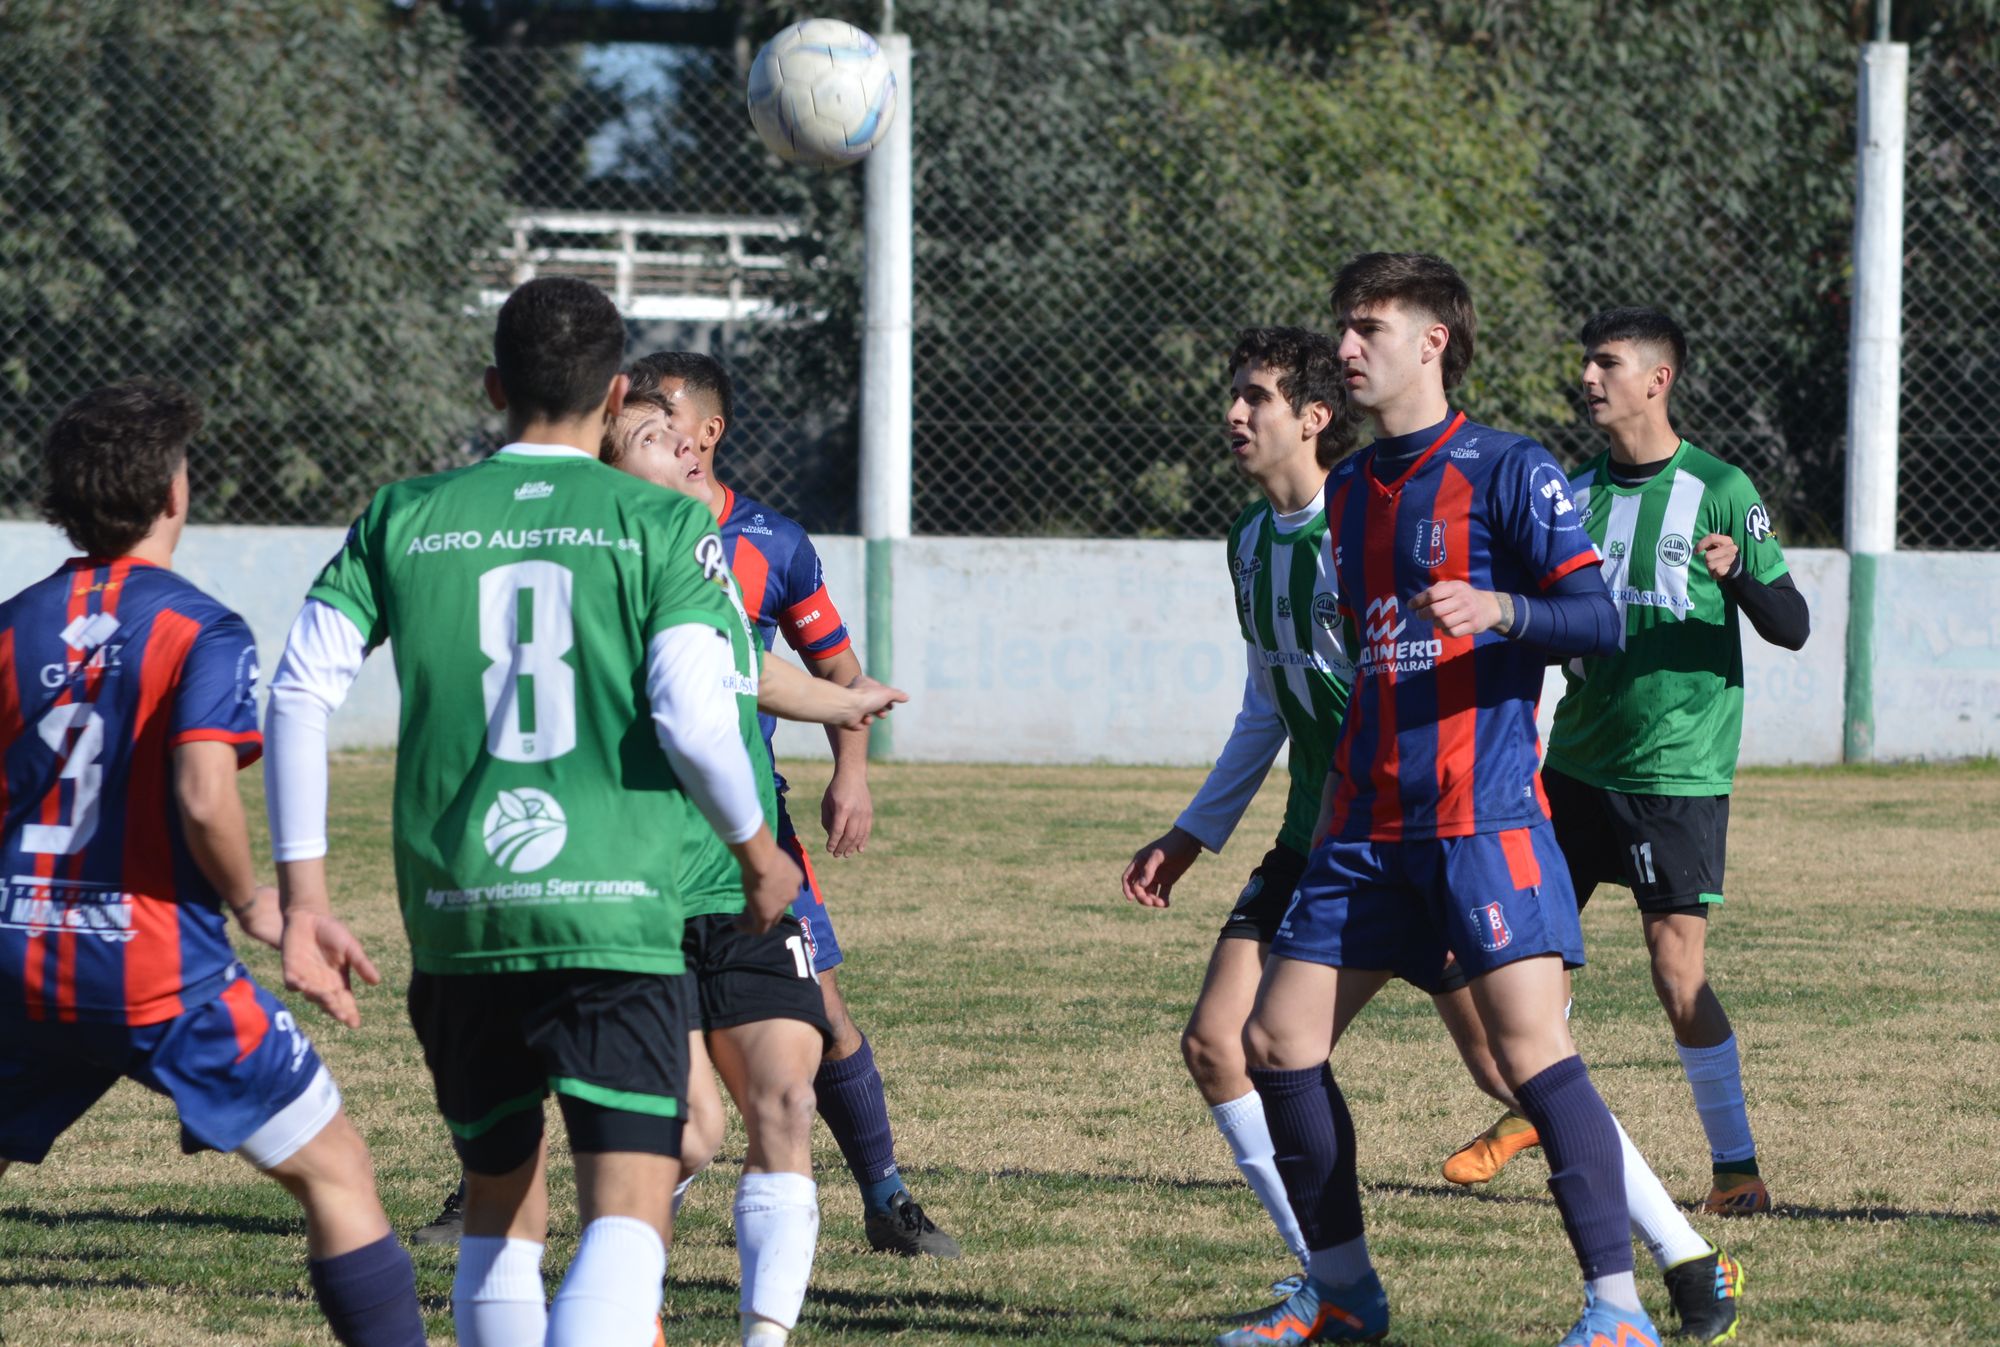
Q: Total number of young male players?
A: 7